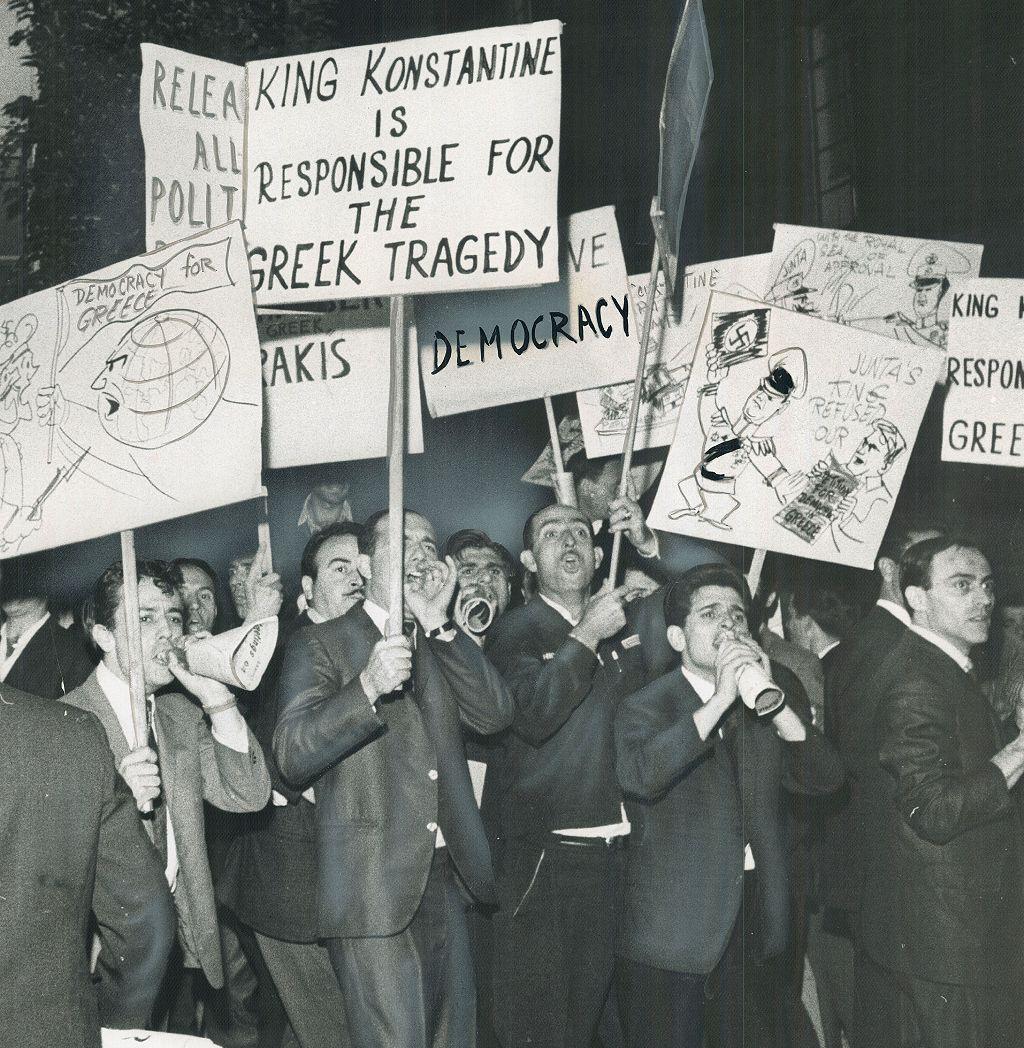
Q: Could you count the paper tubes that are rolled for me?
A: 3